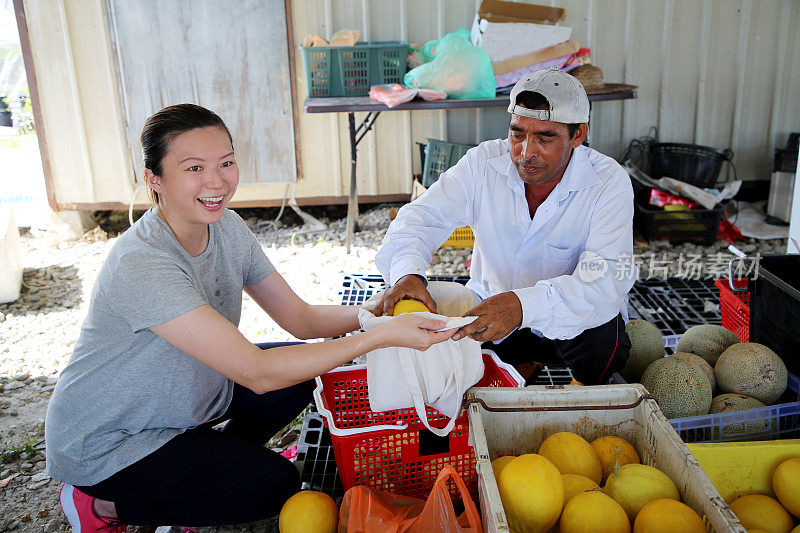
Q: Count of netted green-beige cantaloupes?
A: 6